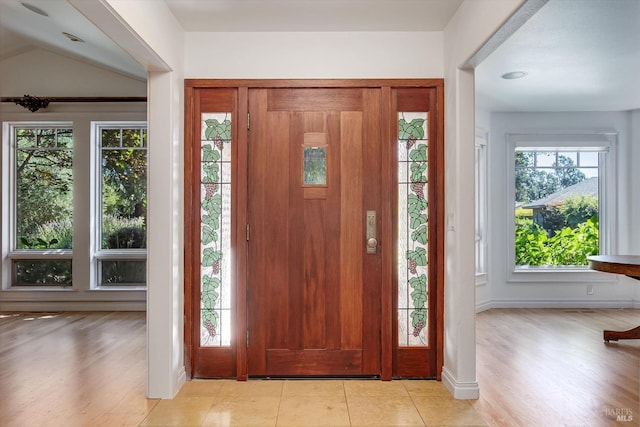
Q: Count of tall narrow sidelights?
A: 2